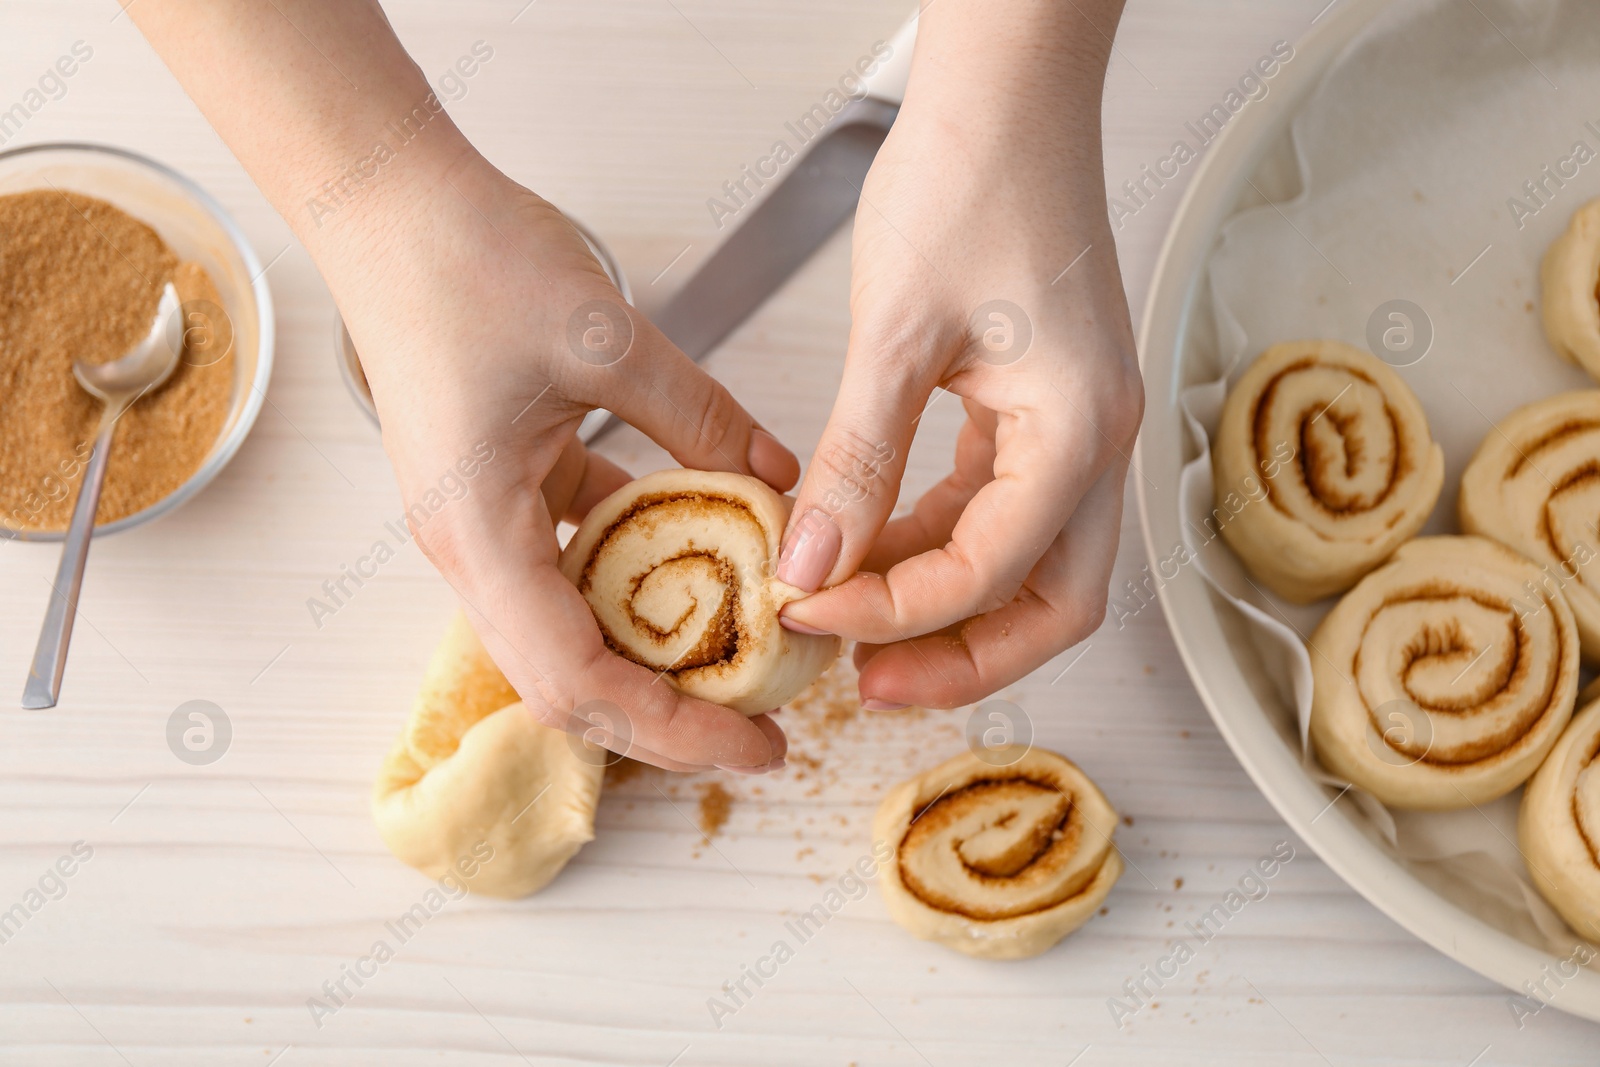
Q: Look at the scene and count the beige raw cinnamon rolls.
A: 7